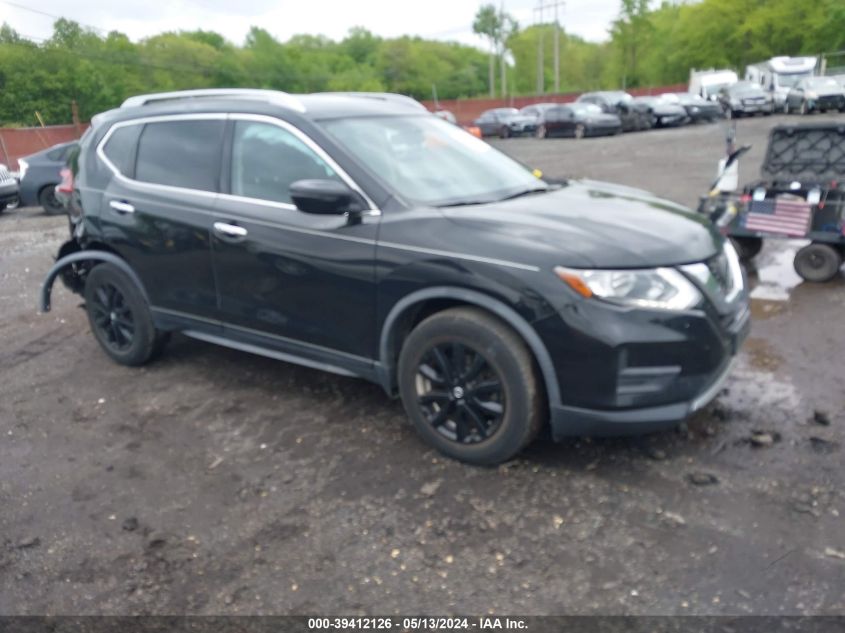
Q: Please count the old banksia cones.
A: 0